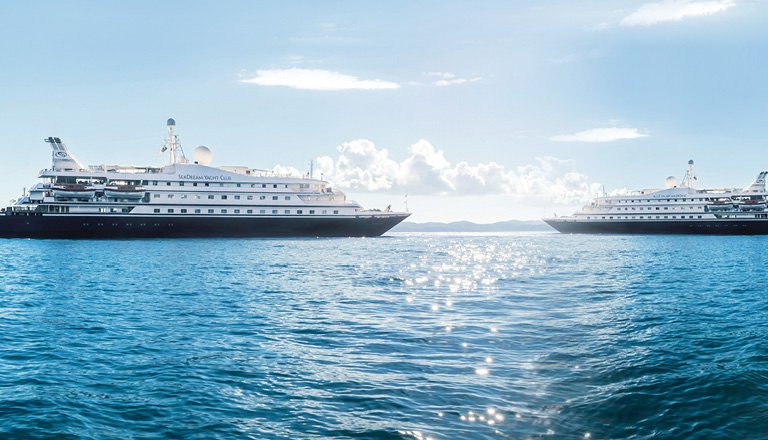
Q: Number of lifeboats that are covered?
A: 4